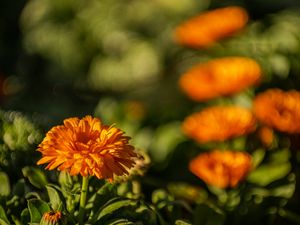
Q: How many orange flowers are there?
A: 6